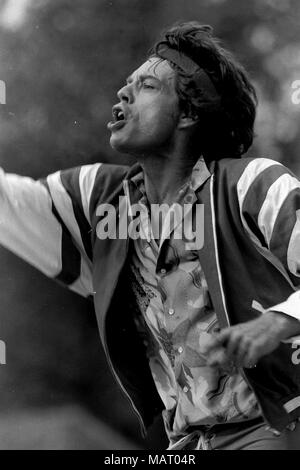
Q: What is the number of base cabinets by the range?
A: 0